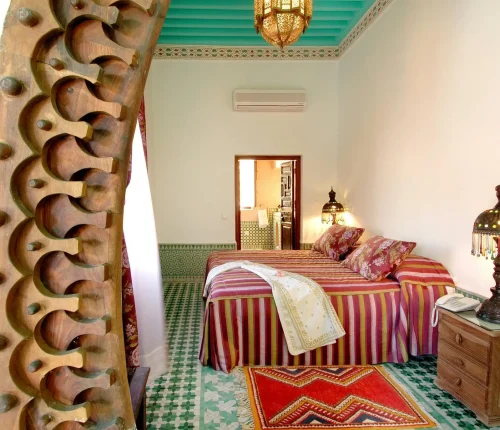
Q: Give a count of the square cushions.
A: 2